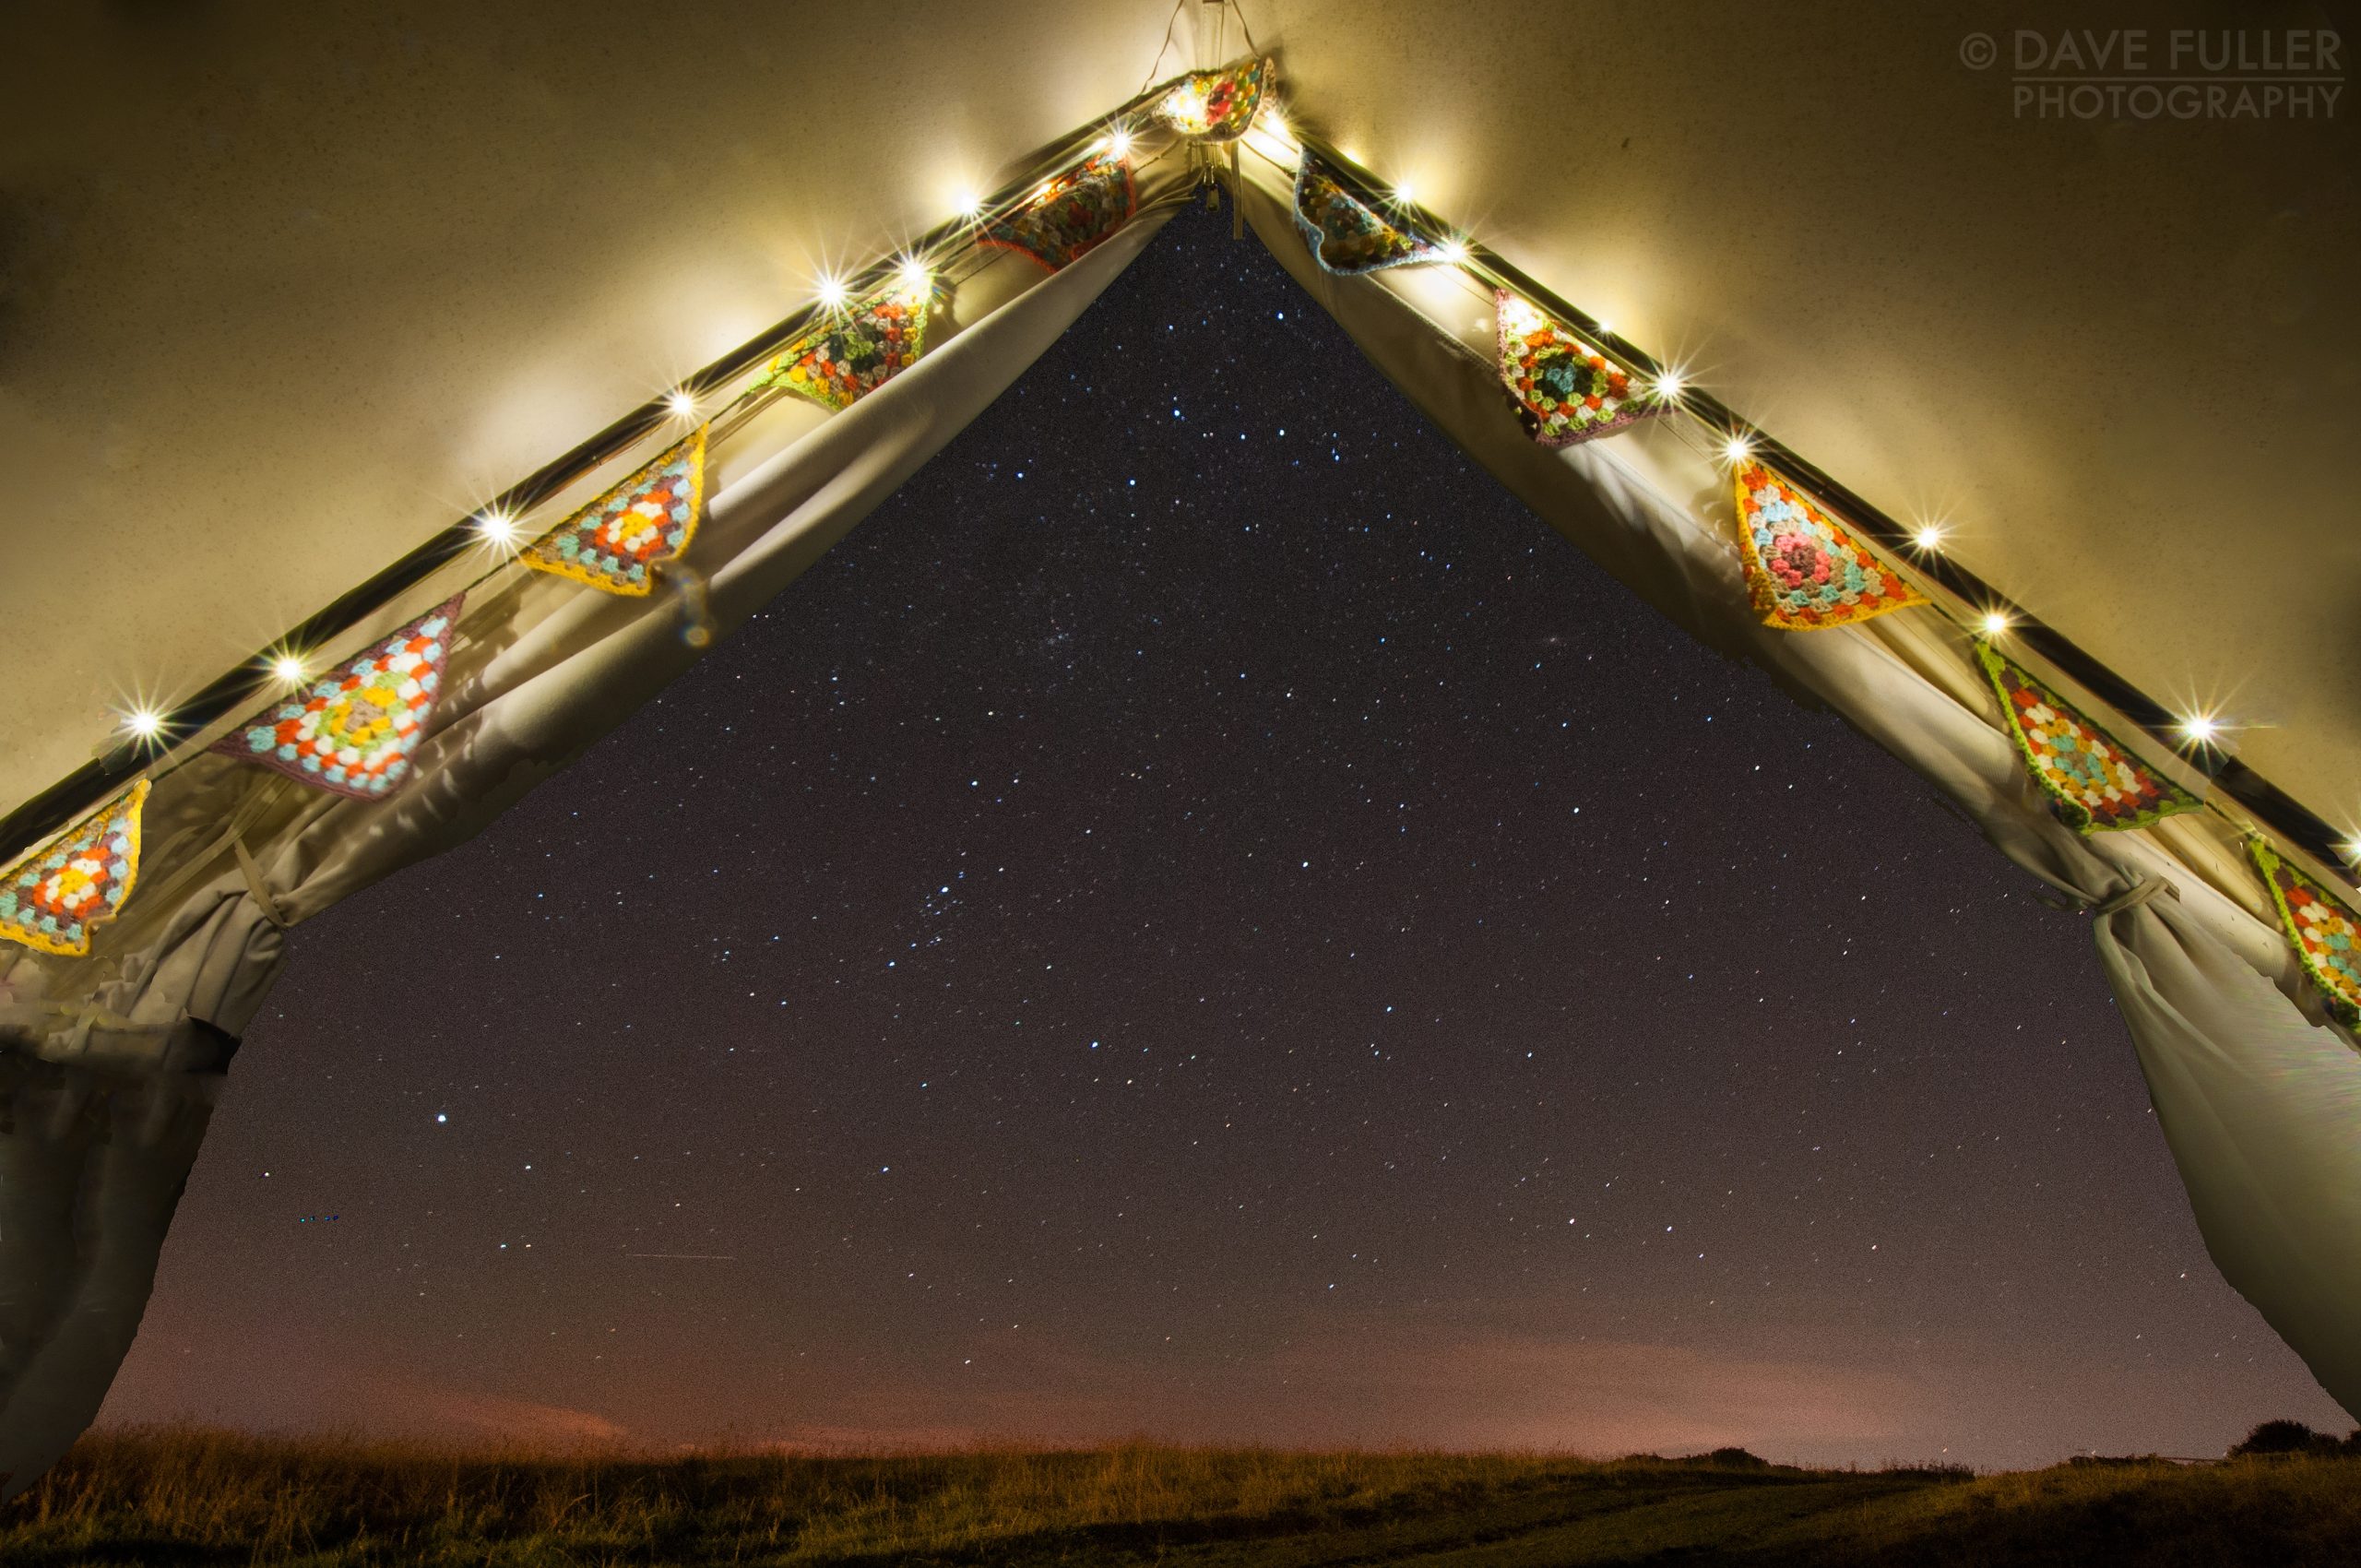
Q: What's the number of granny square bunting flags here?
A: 11